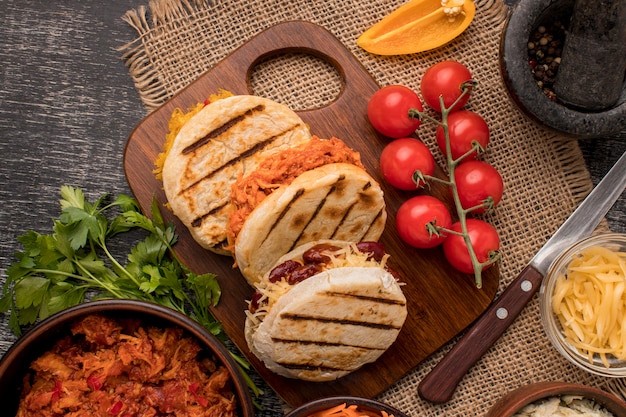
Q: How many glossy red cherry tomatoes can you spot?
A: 7